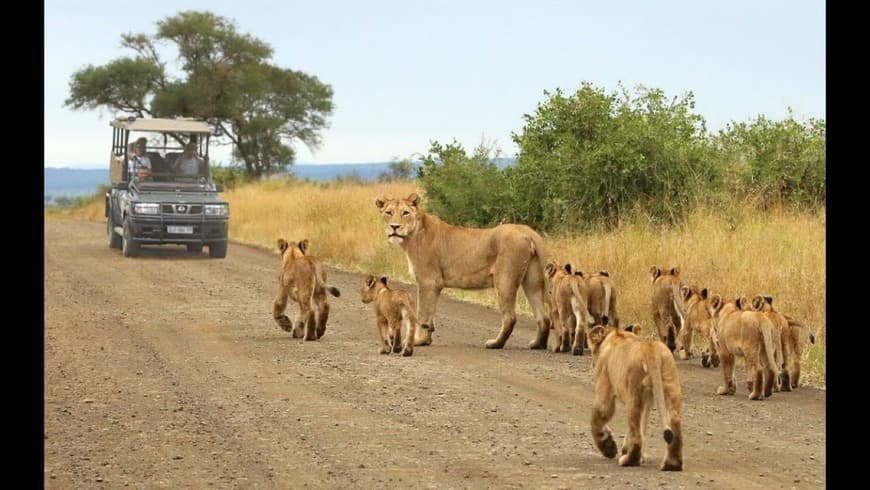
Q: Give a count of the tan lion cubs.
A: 10